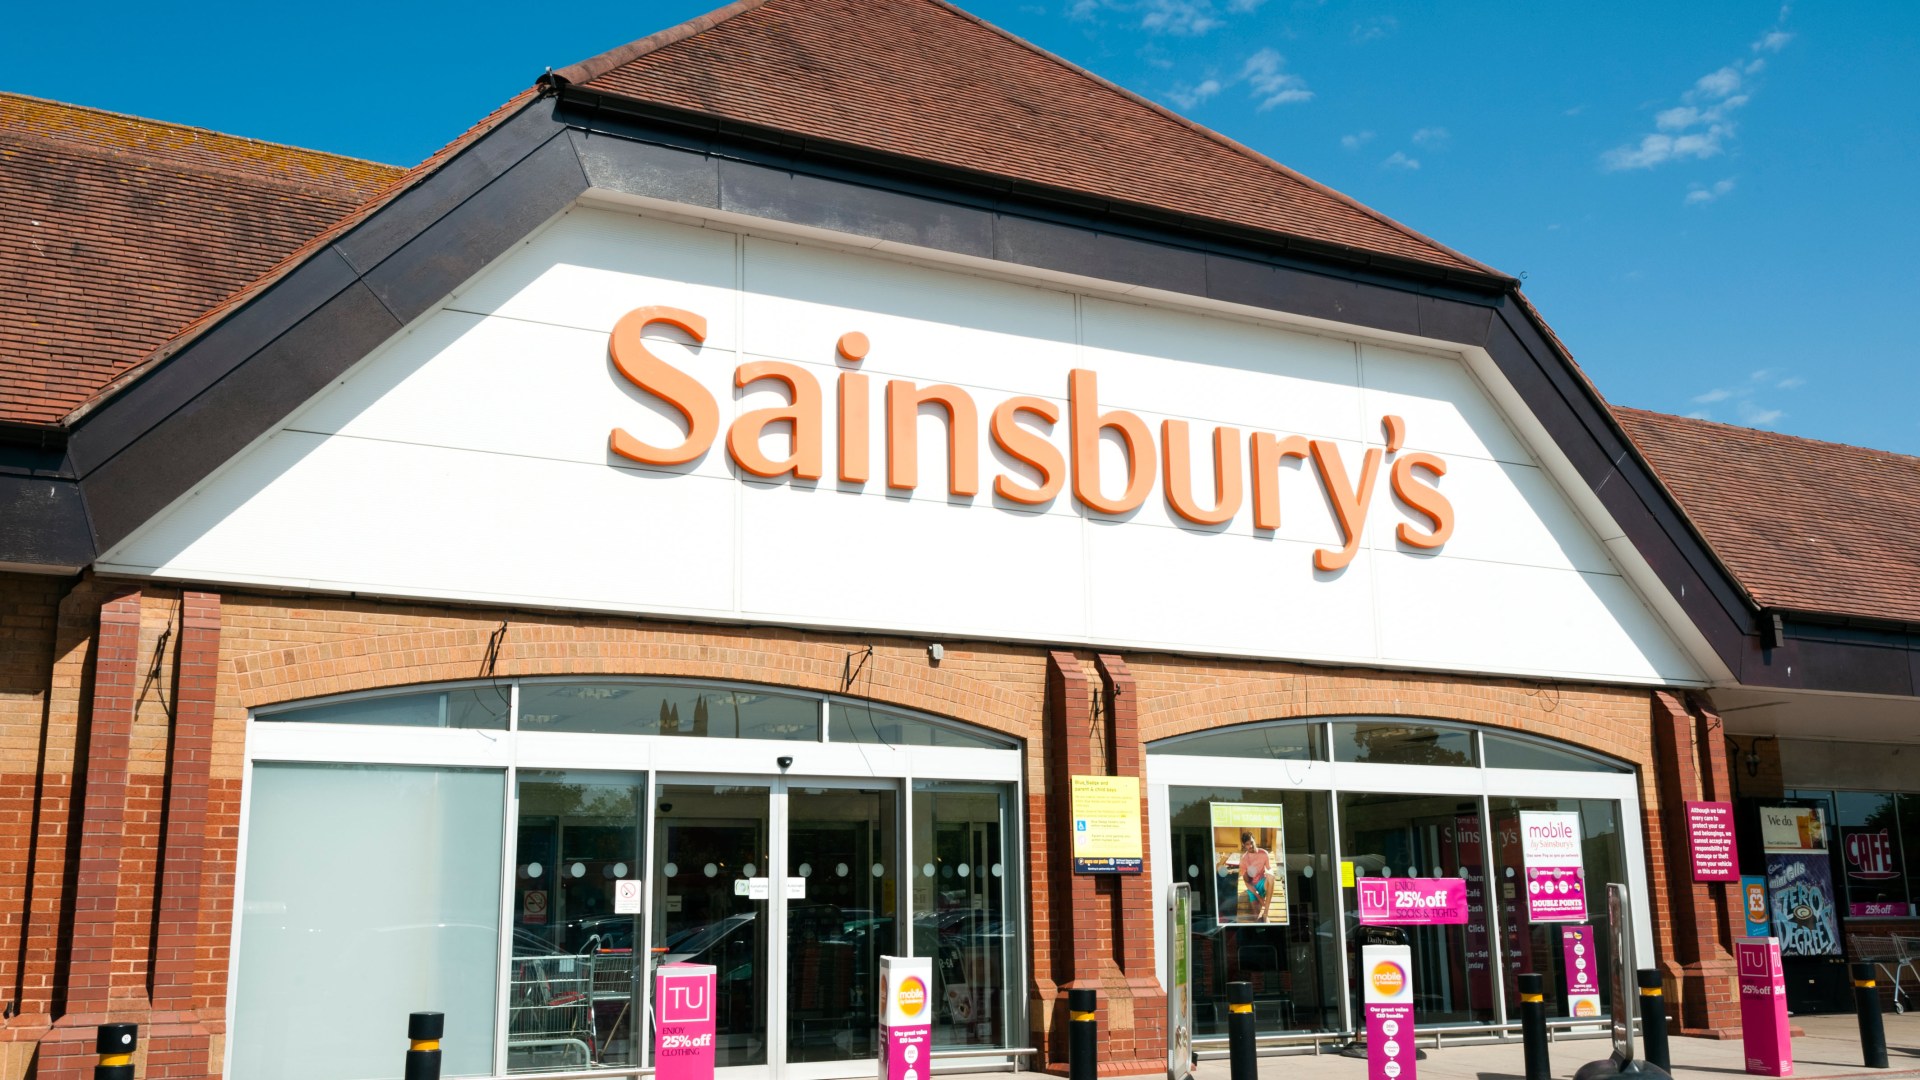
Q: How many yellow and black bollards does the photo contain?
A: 7